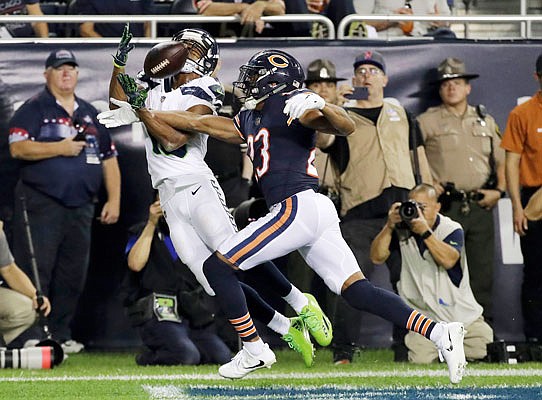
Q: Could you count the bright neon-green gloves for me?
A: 2